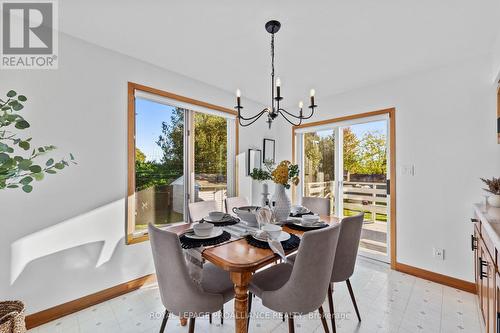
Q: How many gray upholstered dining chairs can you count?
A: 6